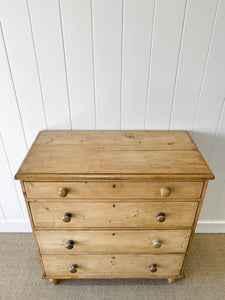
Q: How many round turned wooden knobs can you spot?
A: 8